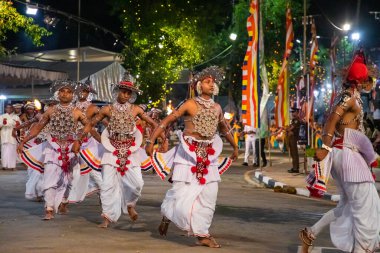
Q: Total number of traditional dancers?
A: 5